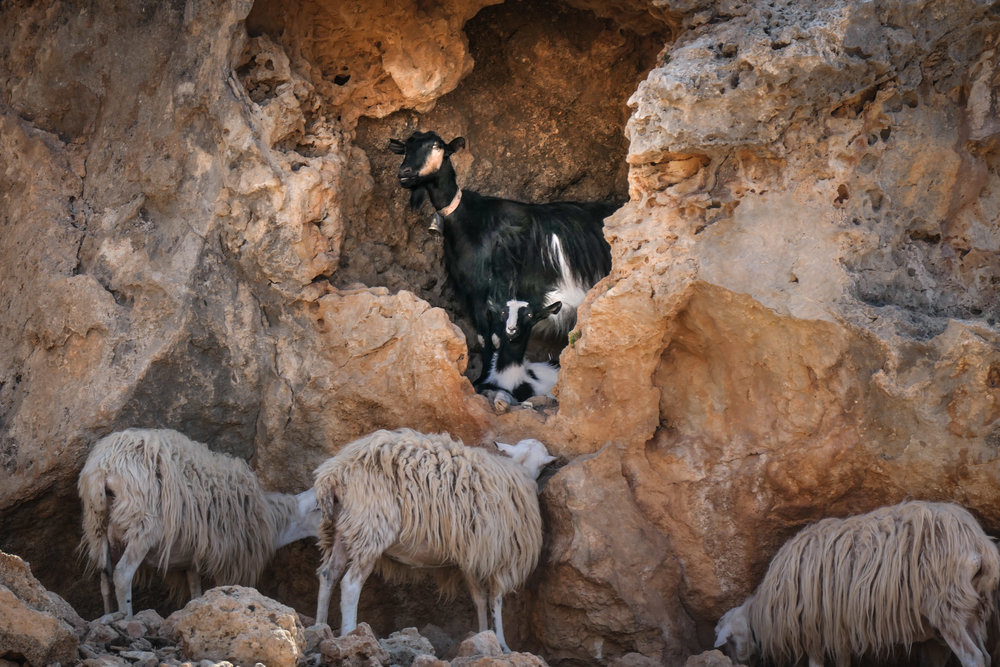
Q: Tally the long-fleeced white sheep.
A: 3